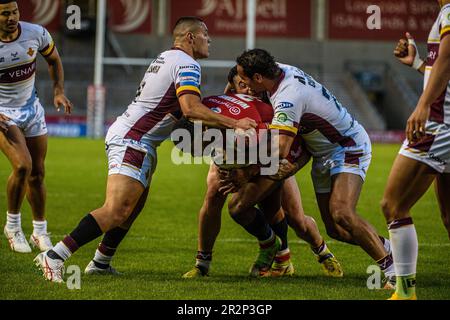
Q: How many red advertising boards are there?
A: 4